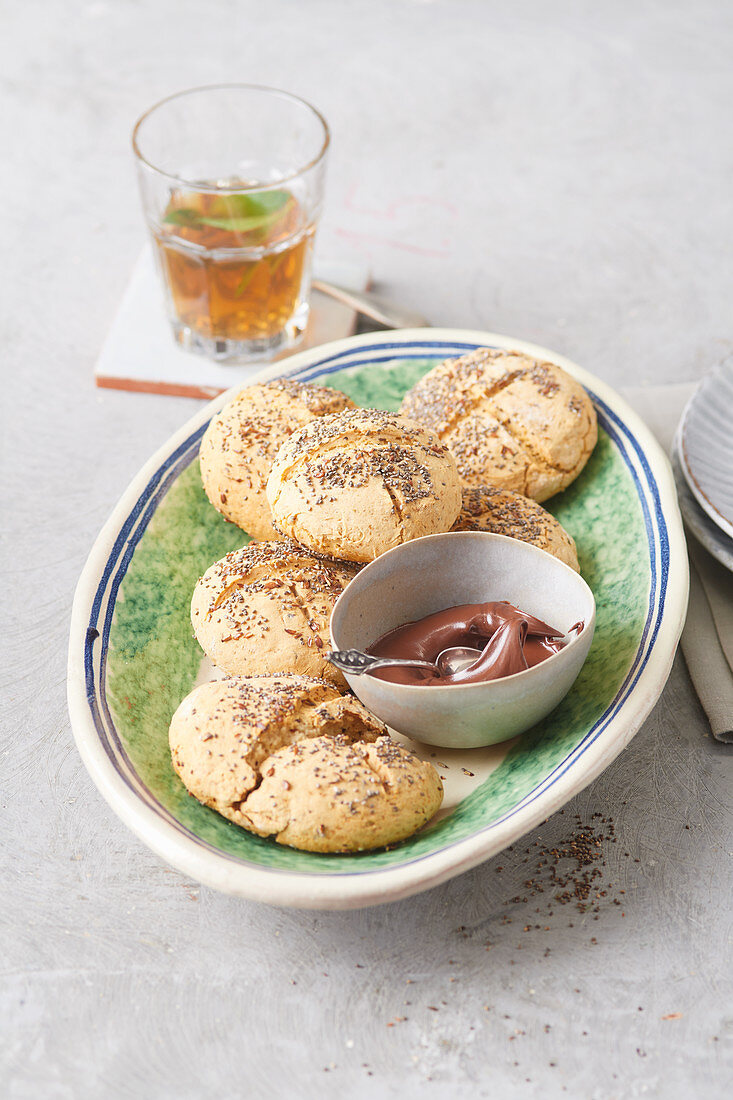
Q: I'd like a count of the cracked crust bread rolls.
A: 6